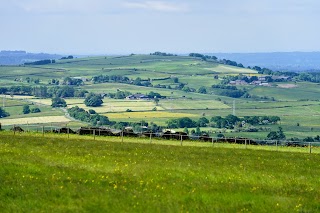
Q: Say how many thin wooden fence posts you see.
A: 11